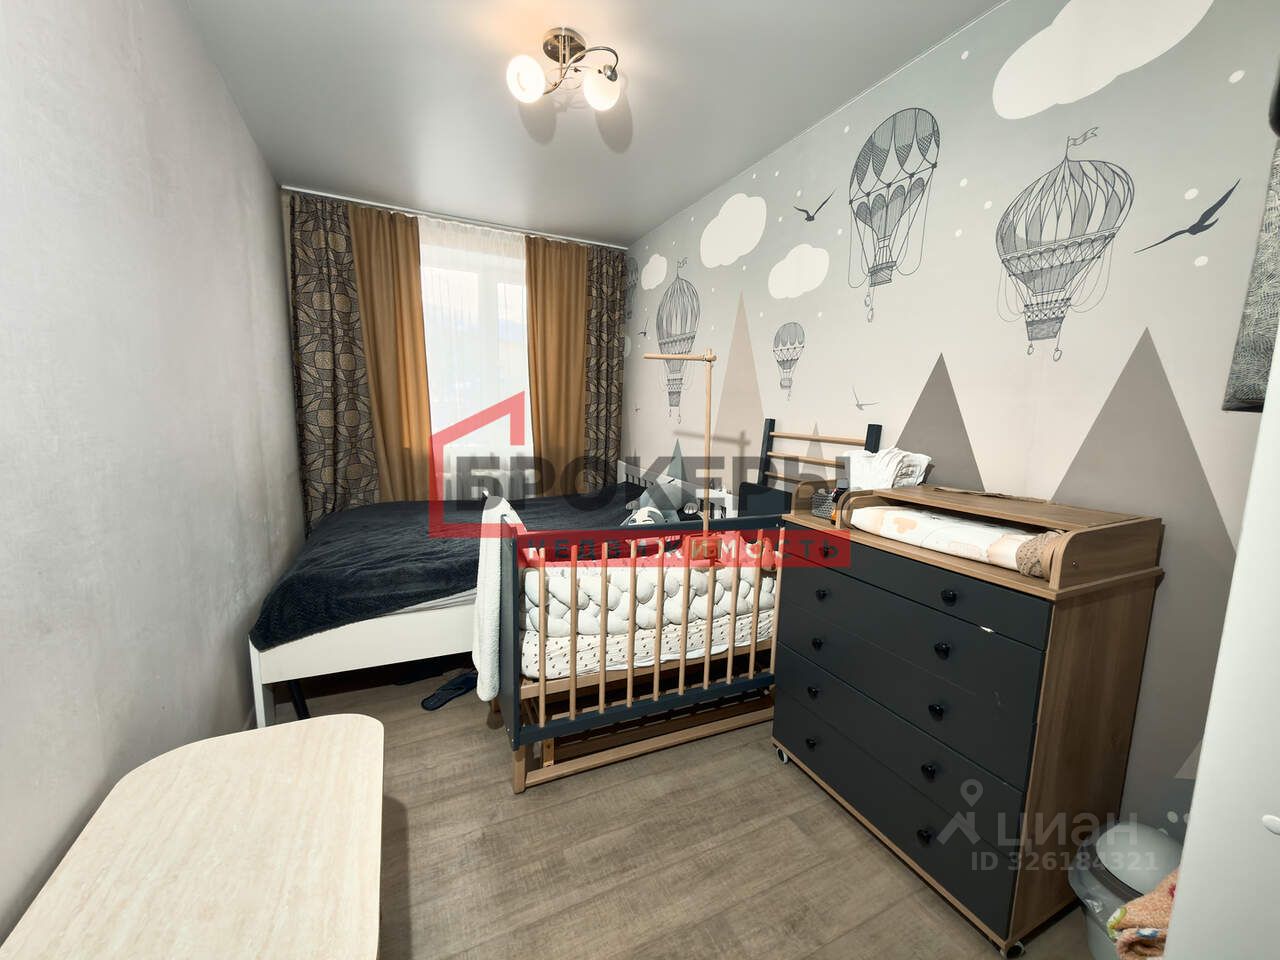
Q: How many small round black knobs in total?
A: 10